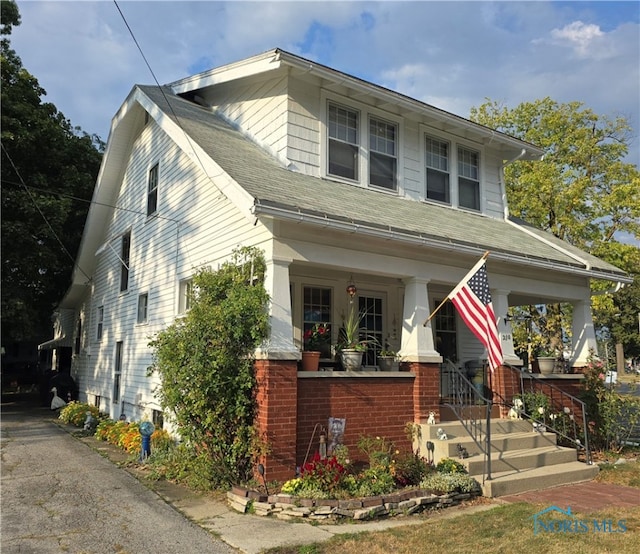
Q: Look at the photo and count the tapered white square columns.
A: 4